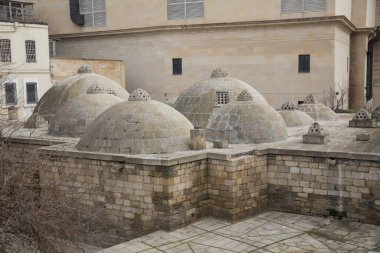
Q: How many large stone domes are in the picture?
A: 5